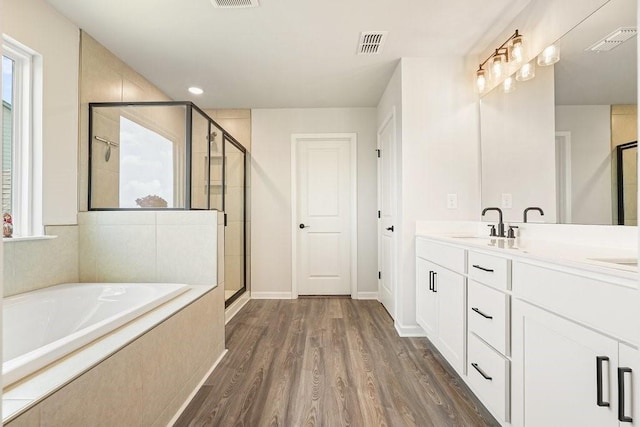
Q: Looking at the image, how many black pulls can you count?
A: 7